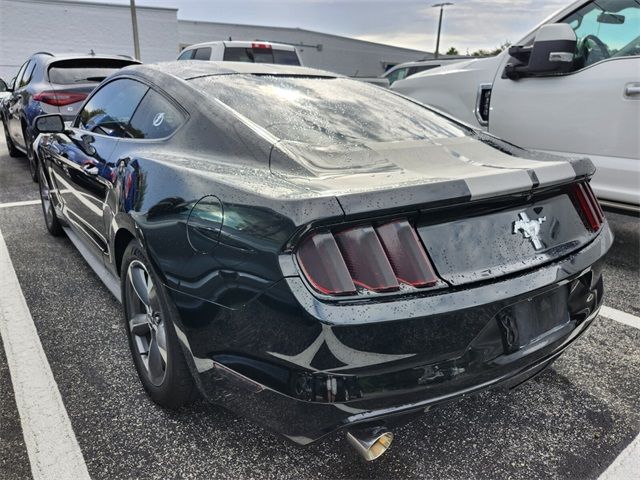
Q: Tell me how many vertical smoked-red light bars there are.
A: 6